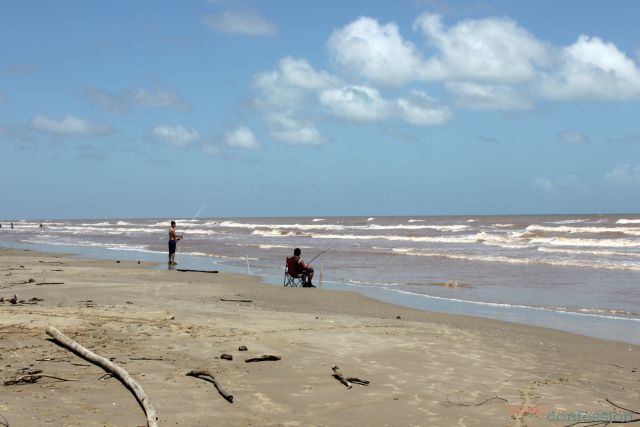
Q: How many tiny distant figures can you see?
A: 3